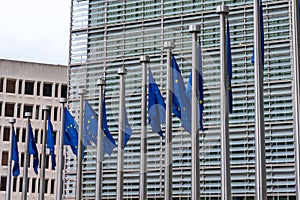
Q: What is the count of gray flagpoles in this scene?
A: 13